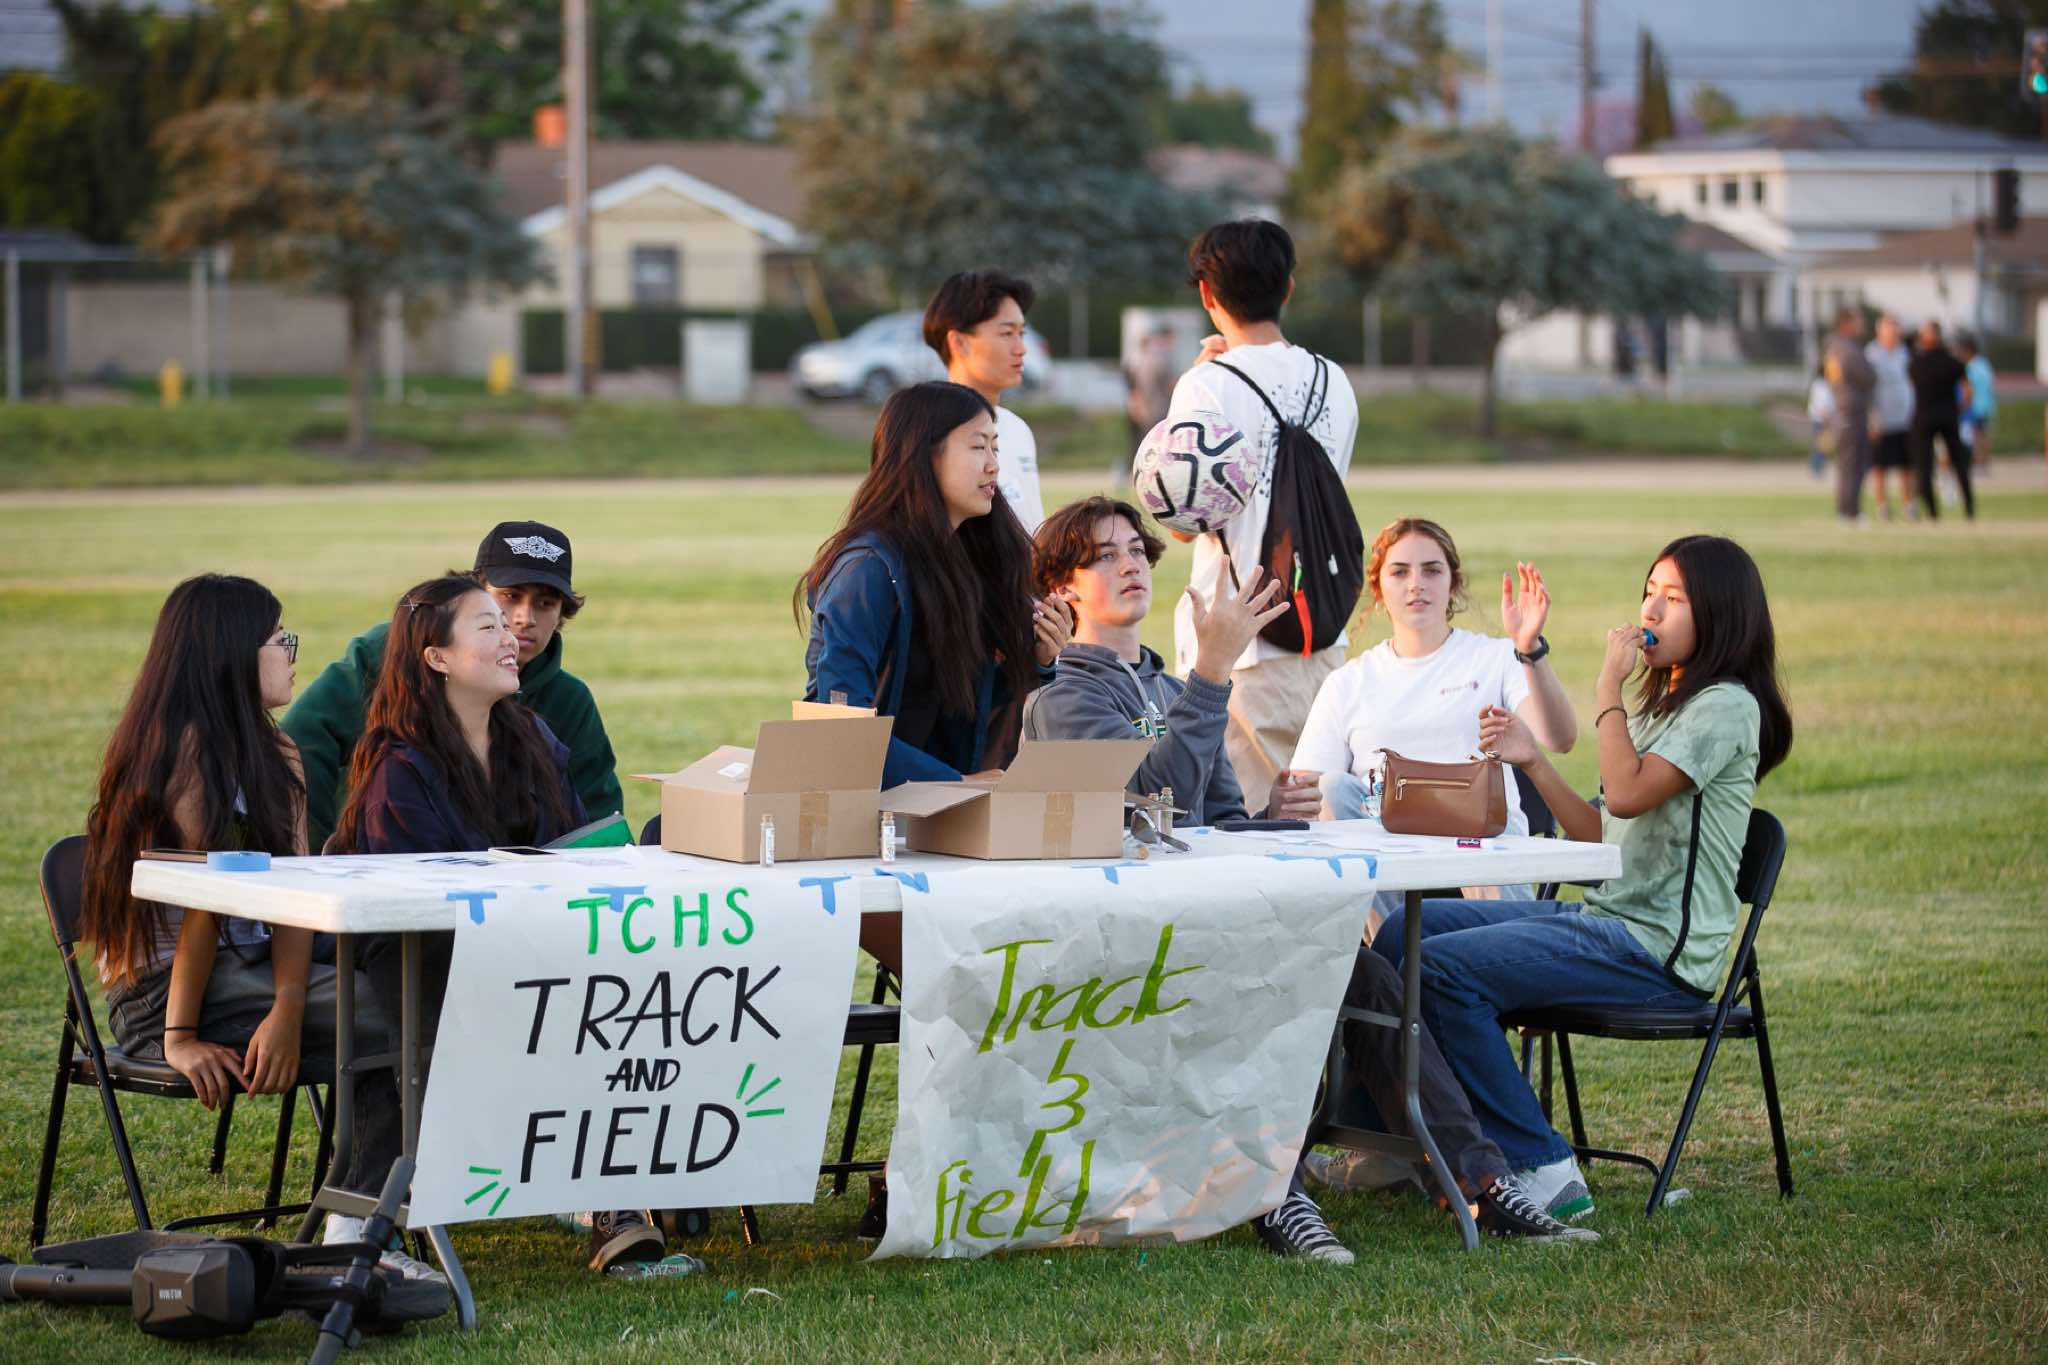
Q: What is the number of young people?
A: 9